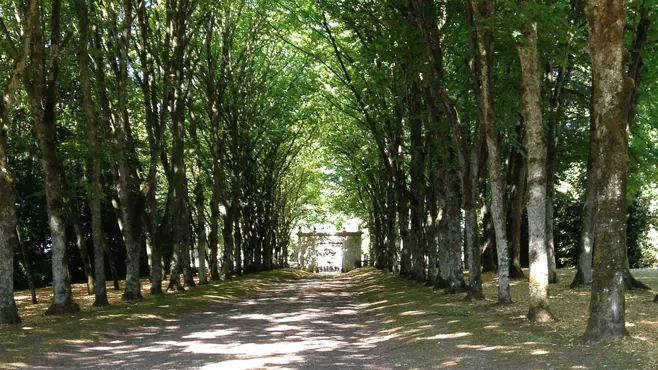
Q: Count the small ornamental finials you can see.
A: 4